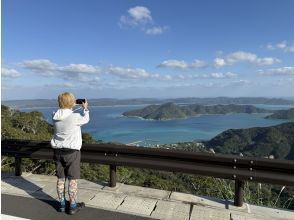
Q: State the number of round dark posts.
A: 3